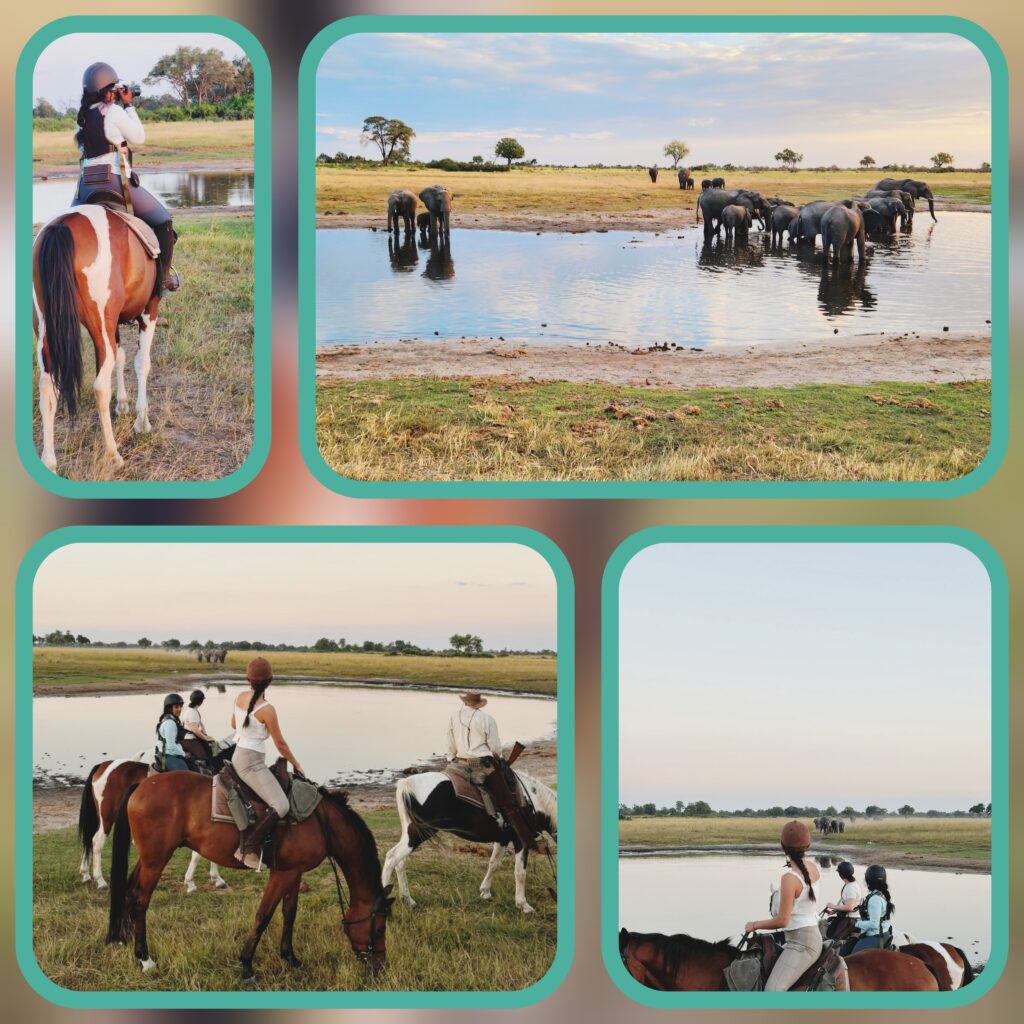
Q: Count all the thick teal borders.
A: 4